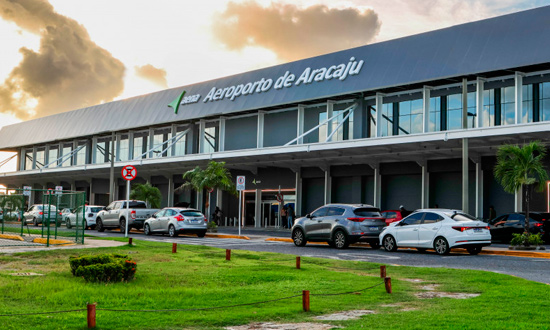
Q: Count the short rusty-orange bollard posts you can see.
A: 8